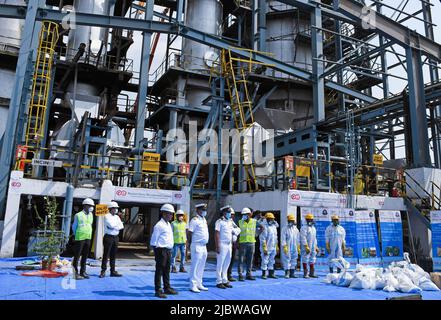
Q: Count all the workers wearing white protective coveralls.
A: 4